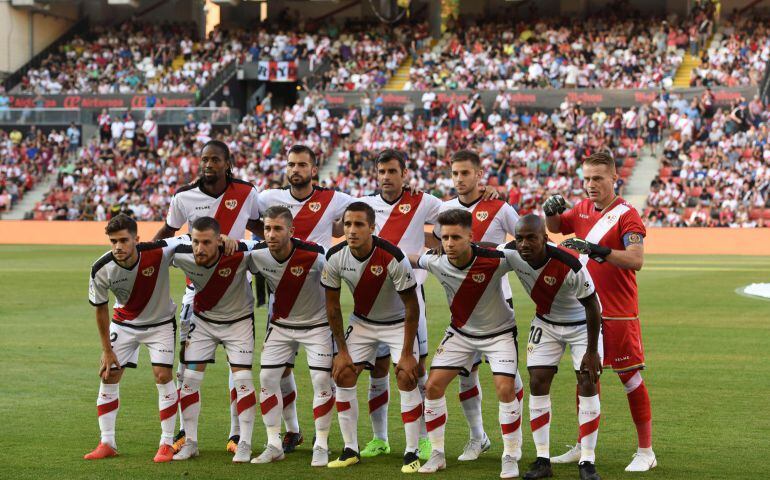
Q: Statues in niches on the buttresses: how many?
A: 0